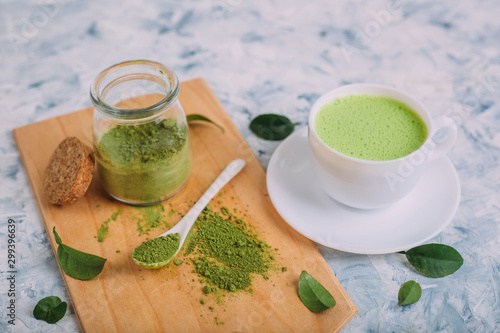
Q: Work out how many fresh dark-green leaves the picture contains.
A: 7